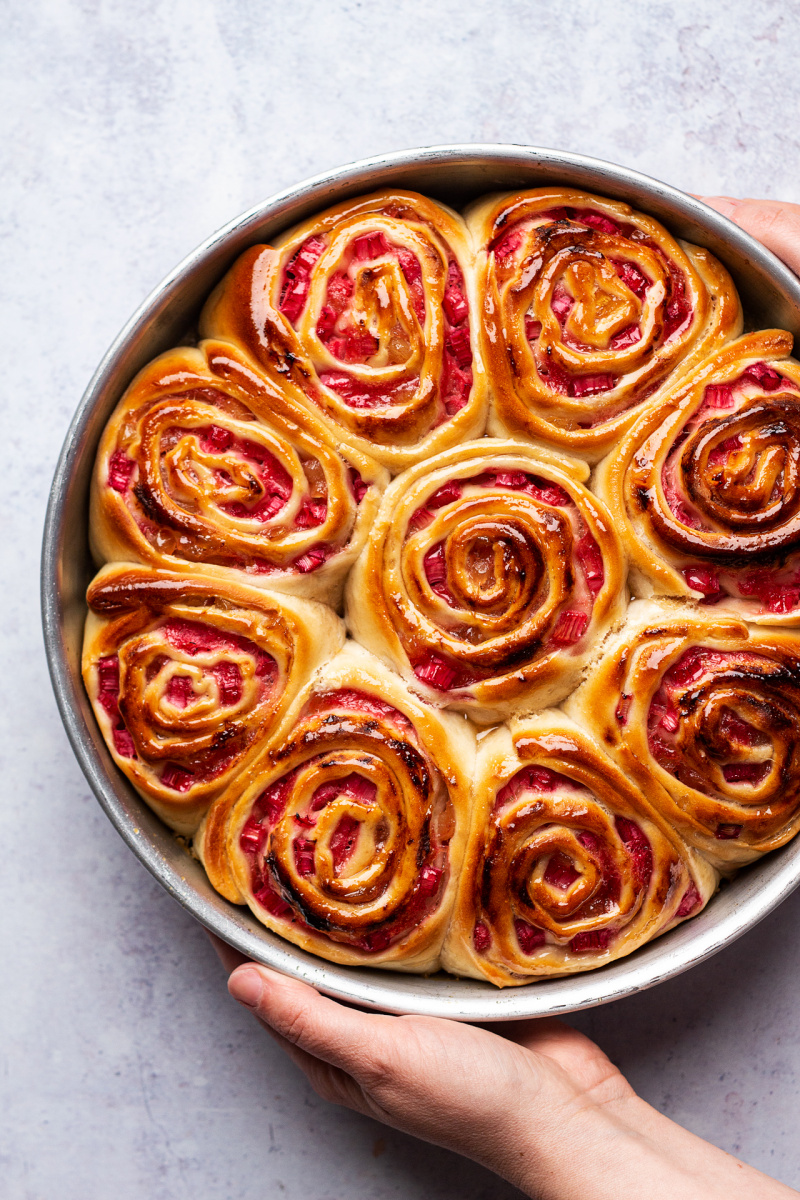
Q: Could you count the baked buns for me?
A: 9